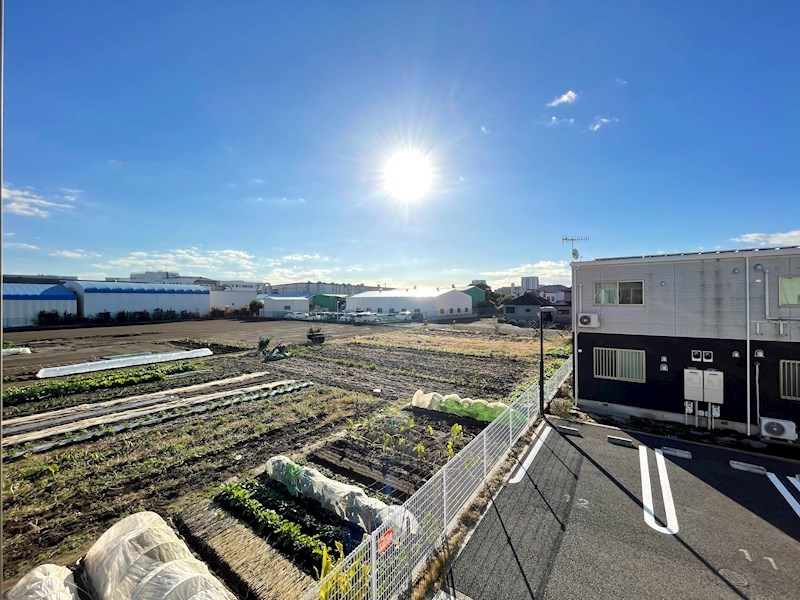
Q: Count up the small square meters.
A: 2